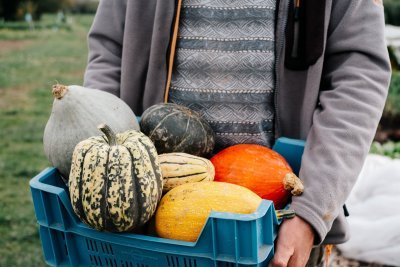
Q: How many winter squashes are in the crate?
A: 6